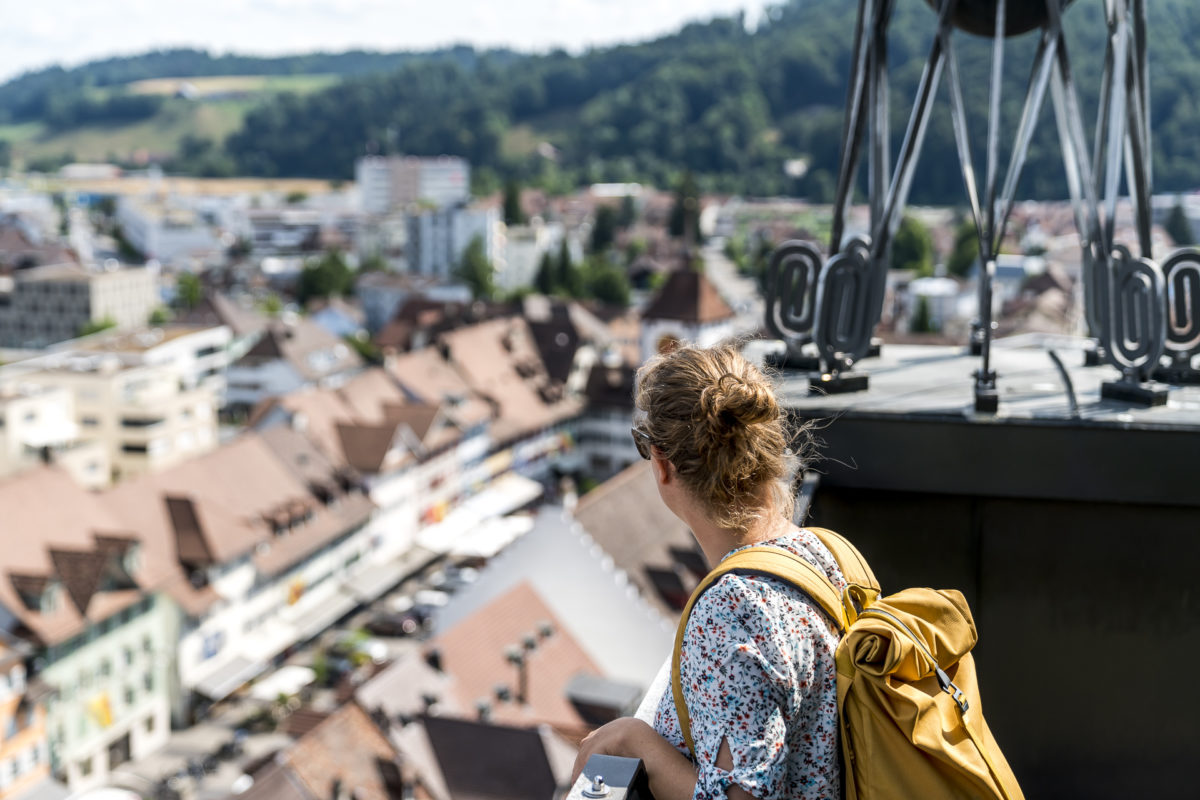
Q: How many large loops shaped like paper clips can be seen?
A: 4